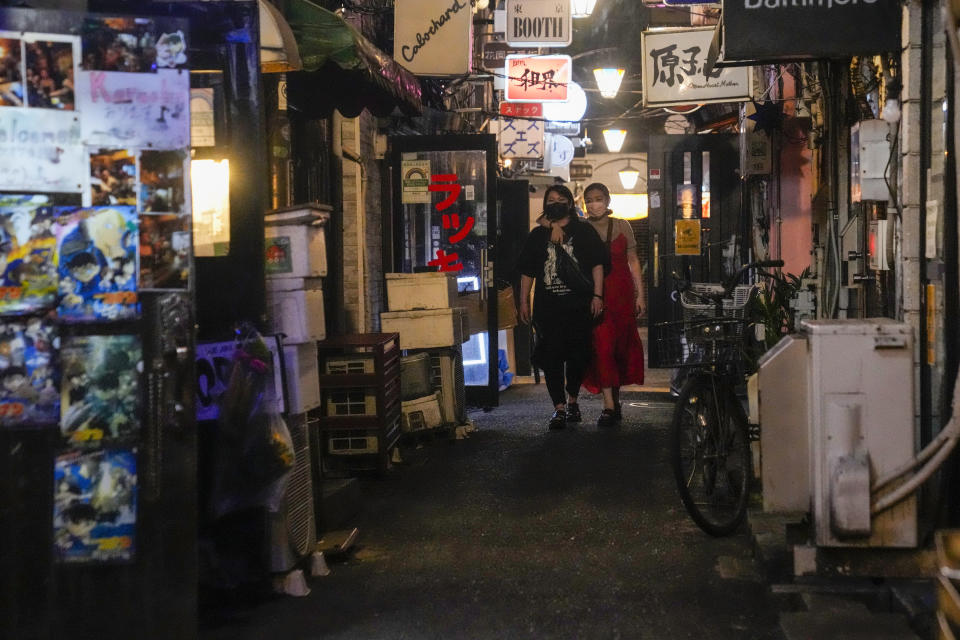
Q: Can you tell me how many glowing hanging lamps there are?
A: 4